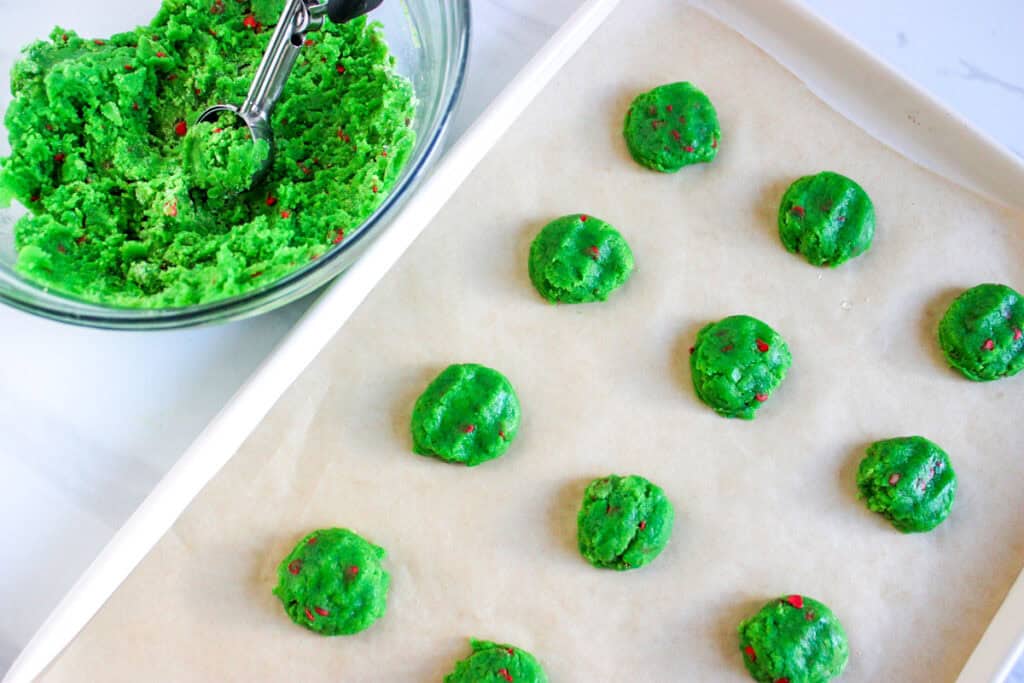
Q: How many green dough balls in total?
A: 11